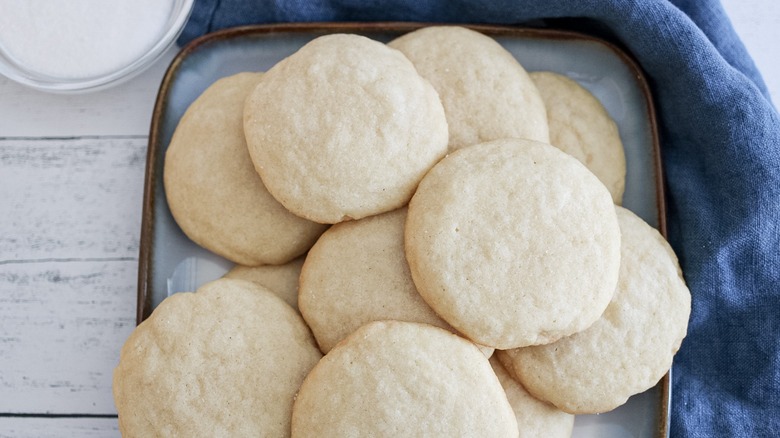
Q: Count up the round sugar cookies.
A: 11